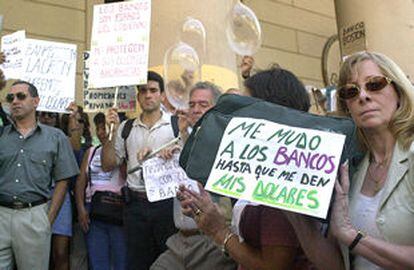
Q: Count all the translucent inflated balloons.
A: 3